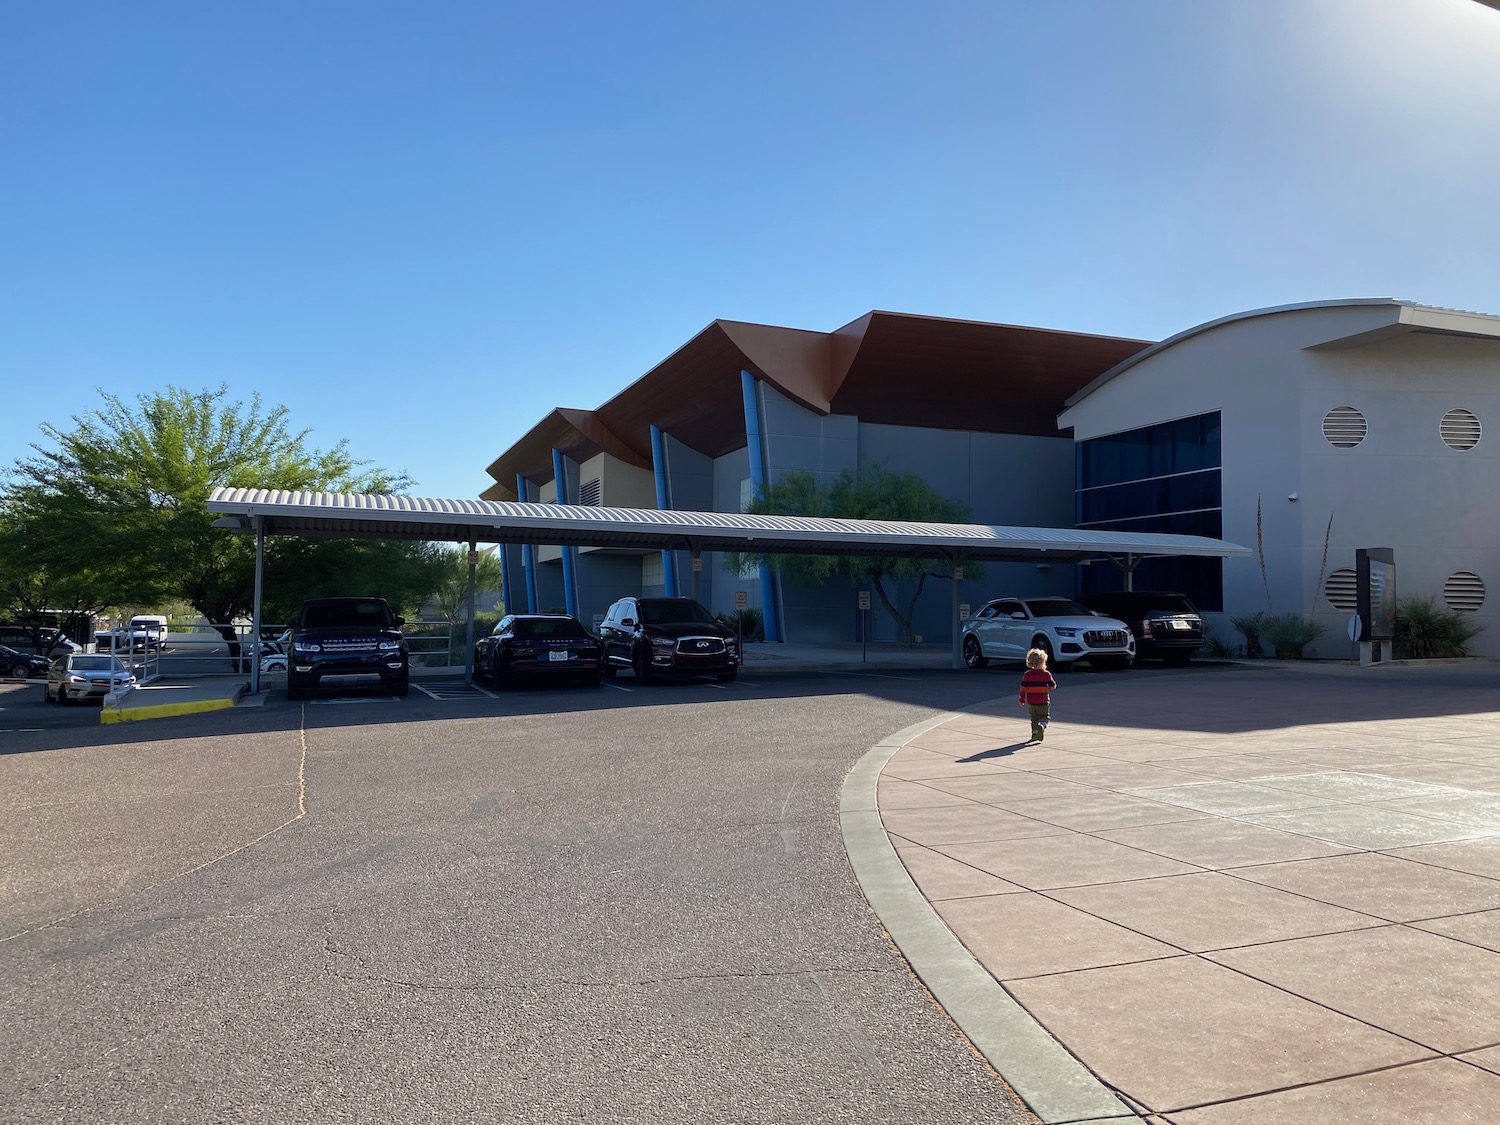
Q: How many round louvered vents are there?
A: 4